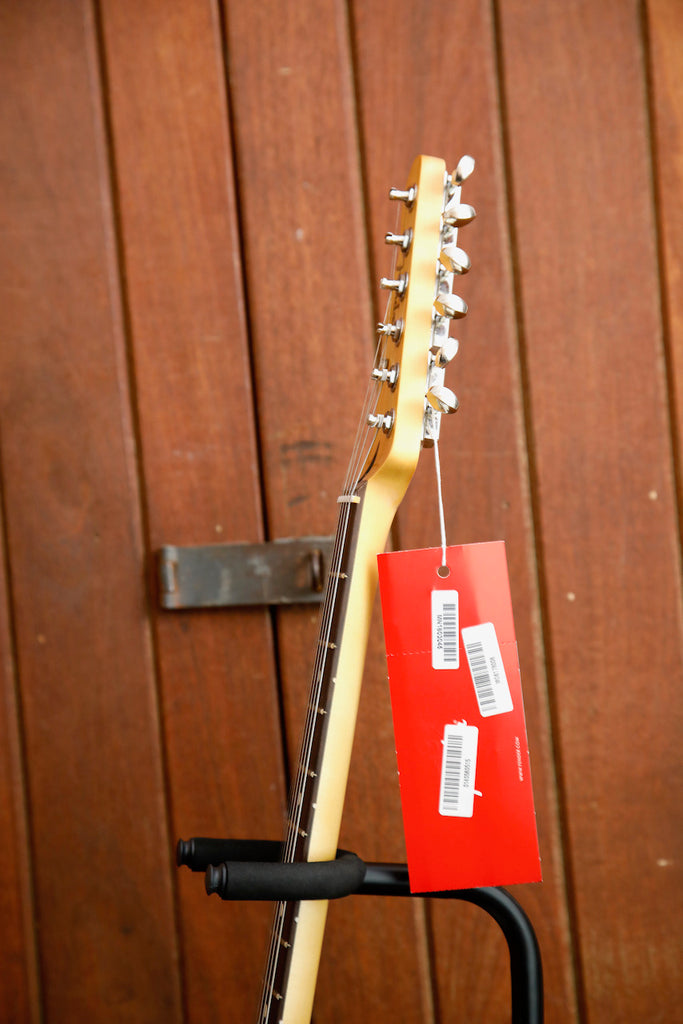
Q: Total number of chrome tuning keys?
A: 6